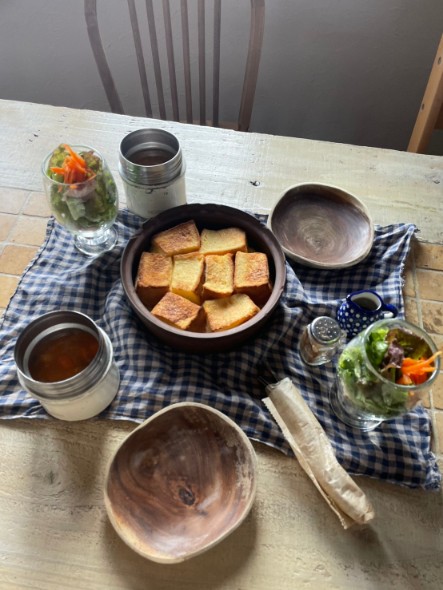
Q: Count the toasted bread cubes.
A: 8